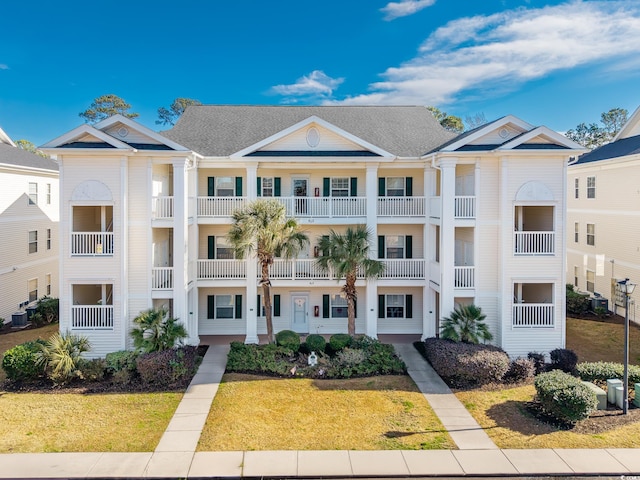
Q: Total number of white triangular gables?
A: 5